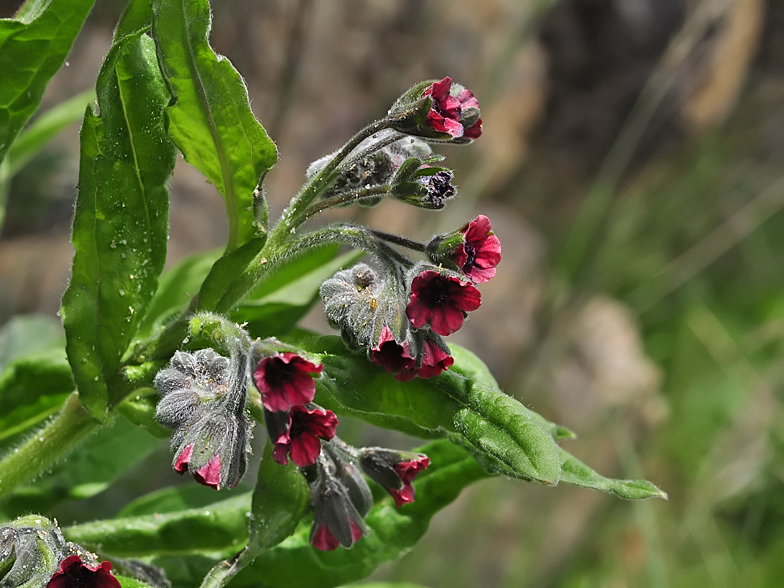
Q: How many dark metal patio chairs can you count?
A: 0